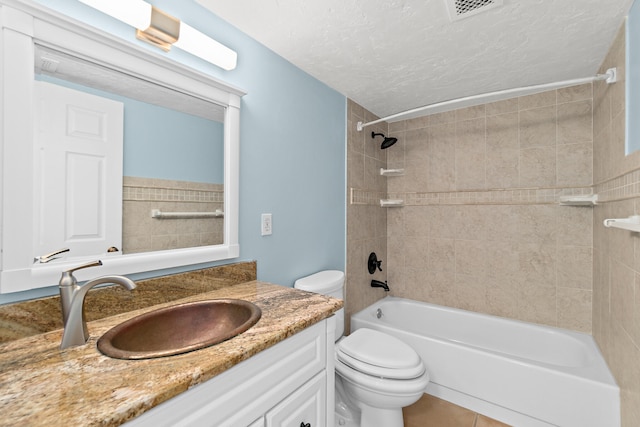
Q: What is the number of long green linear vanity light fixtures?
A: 0